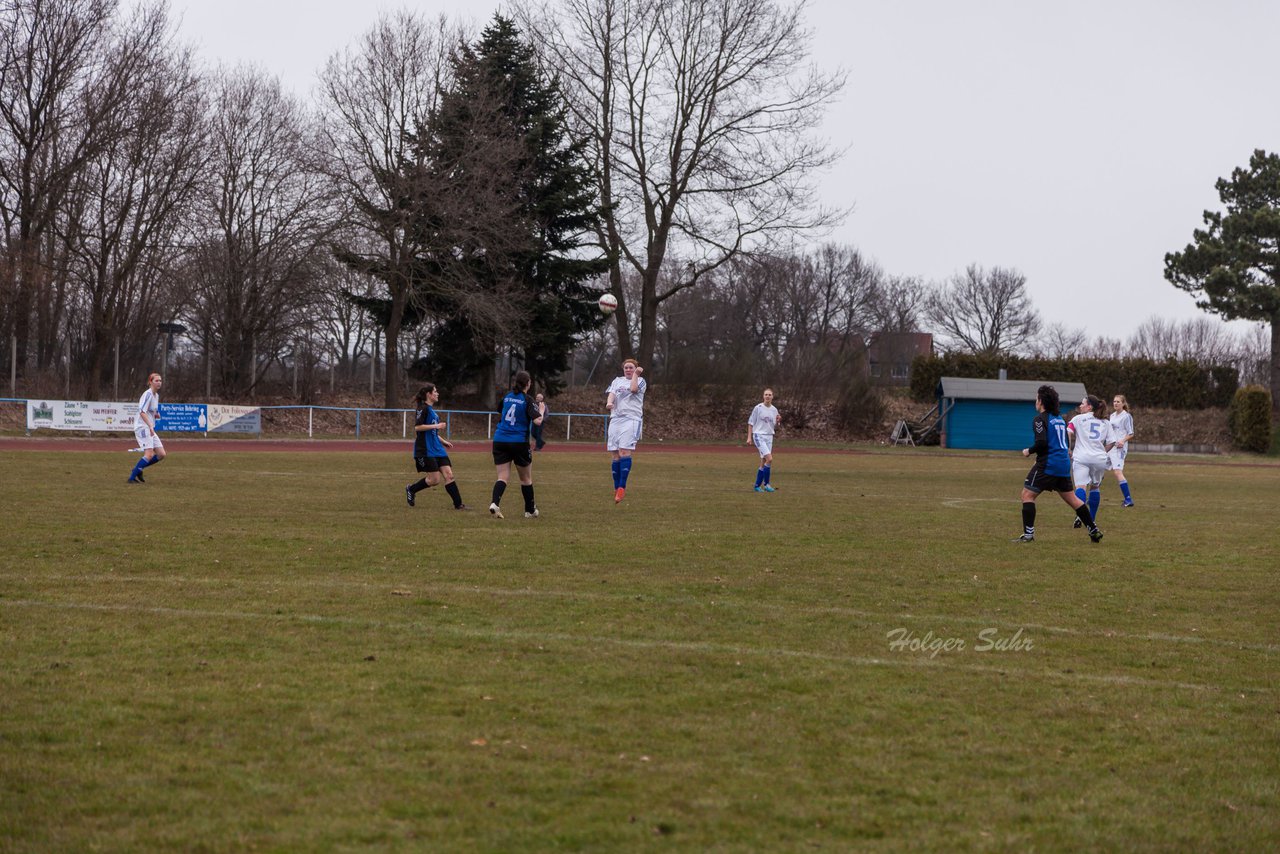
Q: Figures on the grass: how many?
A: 8